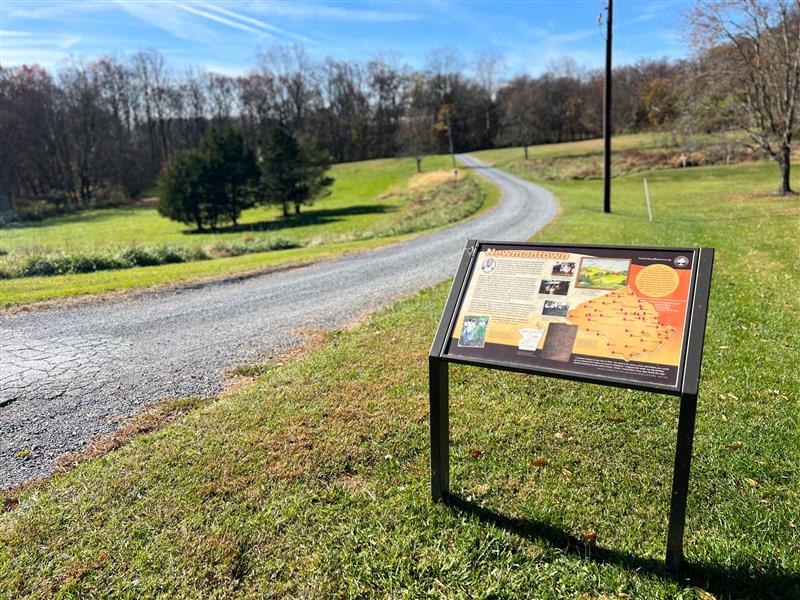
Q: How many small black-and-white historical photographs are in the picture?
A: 3